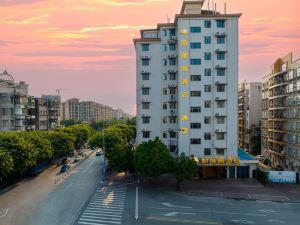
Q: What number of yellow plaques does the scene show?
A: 8